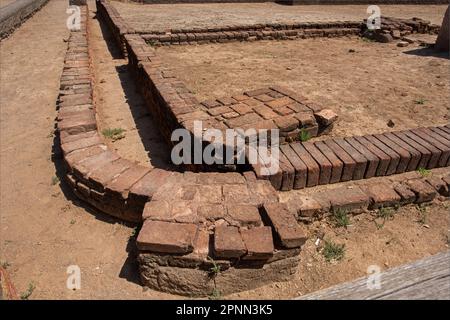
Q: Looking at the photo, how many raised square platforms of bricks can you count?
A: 2